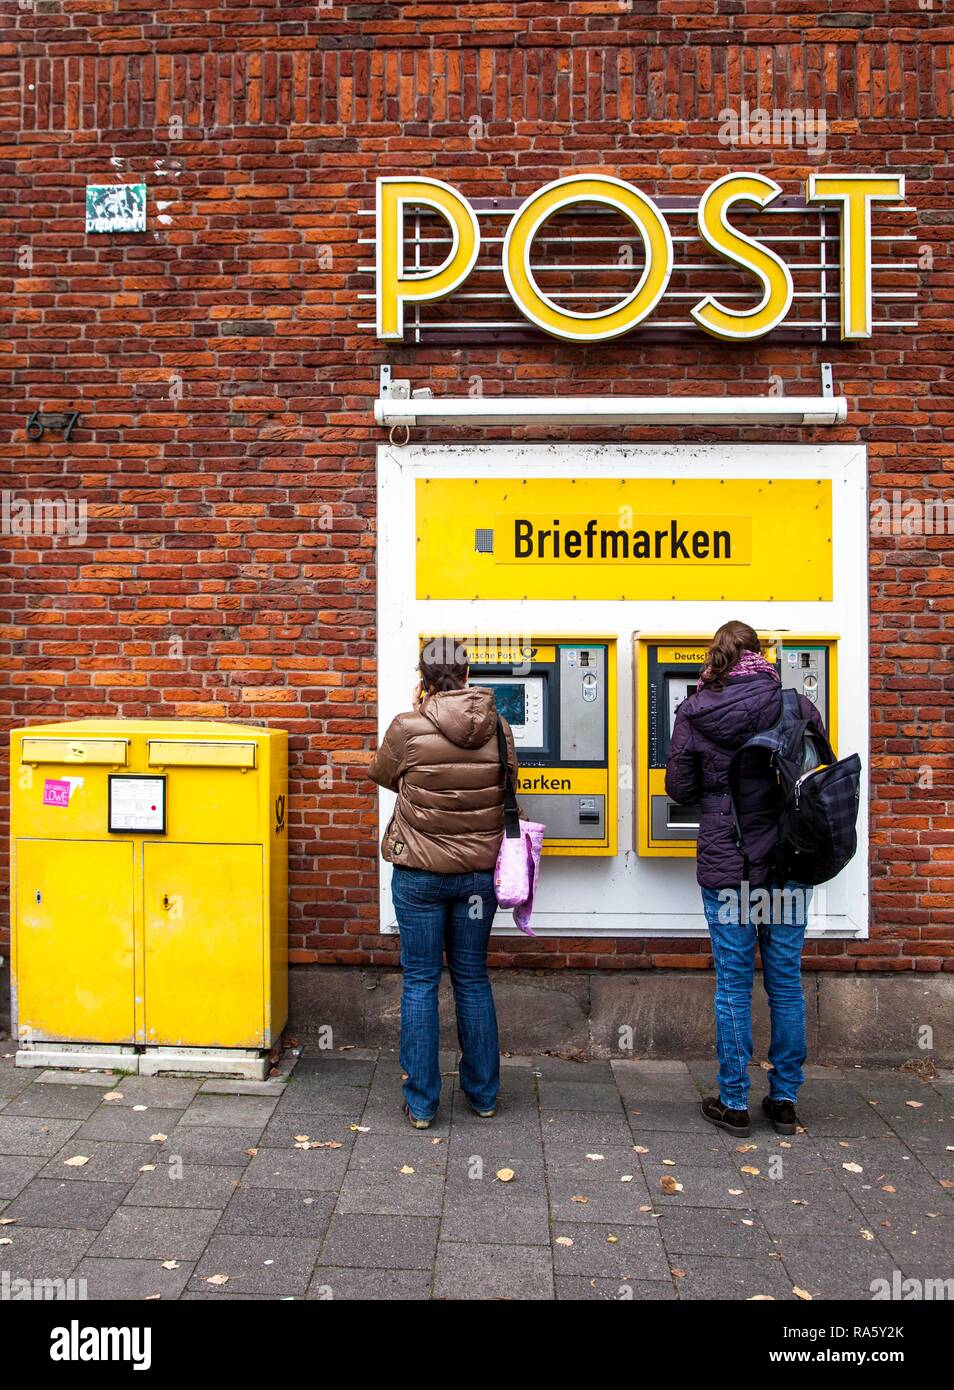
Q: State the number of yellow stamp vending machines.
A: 2